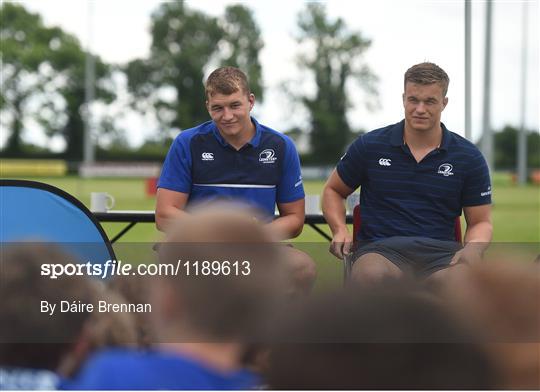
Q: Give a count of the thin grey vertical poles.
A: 4